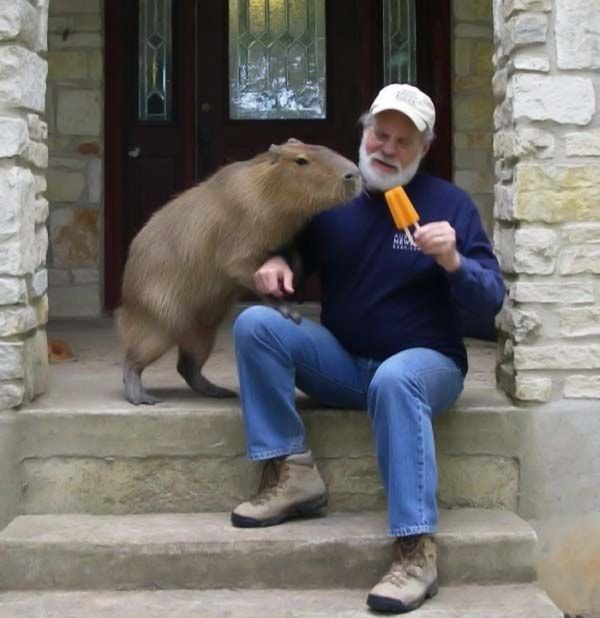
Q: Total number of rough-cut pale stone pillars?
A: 2